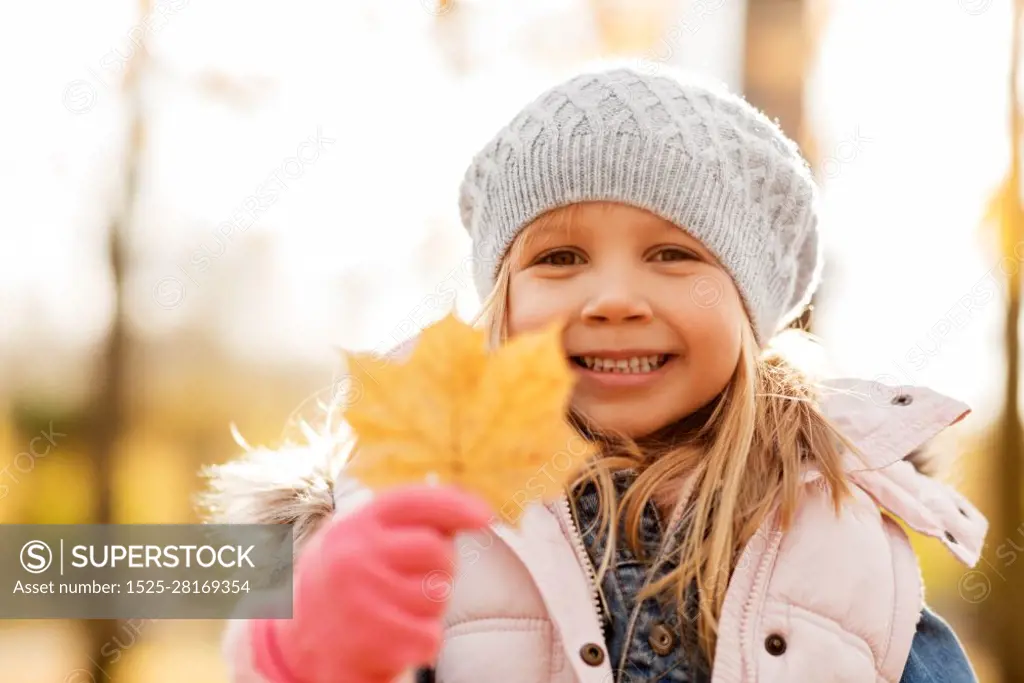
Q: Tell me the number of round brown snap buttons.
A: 3